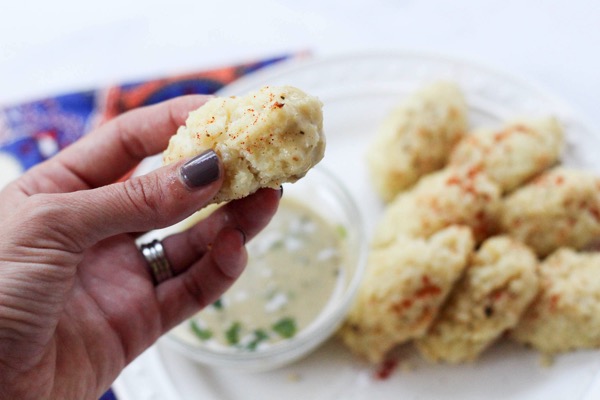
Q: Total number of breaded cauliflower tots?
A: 8